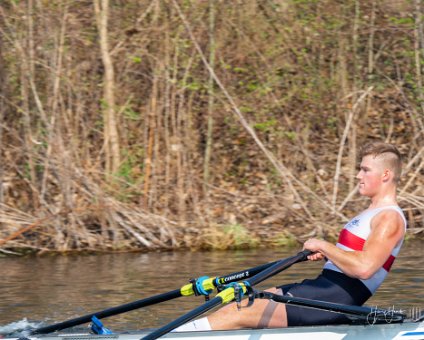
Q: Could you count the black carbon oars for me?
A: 2